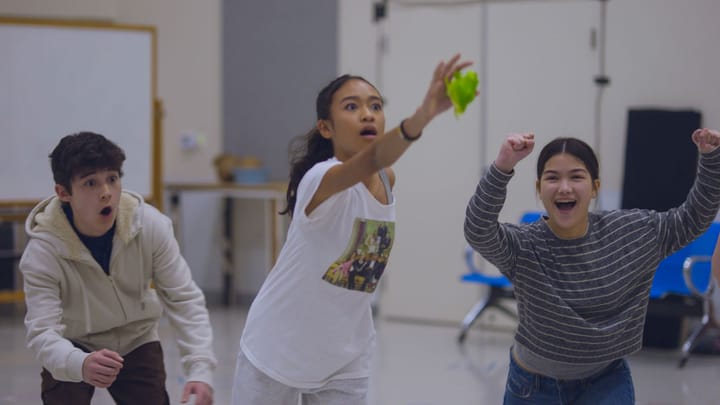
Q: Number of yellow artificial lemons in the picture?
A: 0